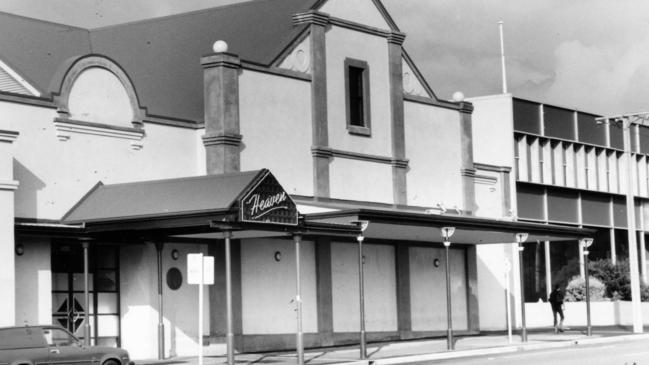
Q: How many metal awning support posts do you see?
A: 8